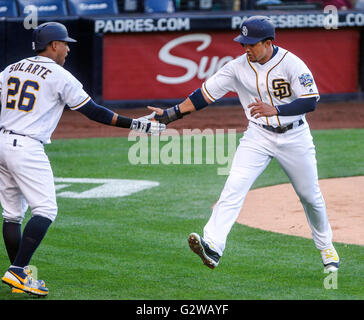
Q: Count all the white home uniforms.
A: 2